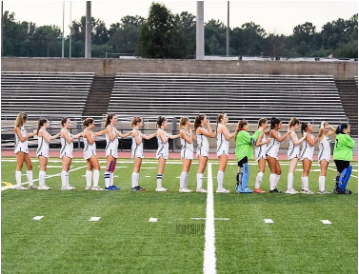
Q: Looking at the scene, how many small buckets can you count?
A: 0